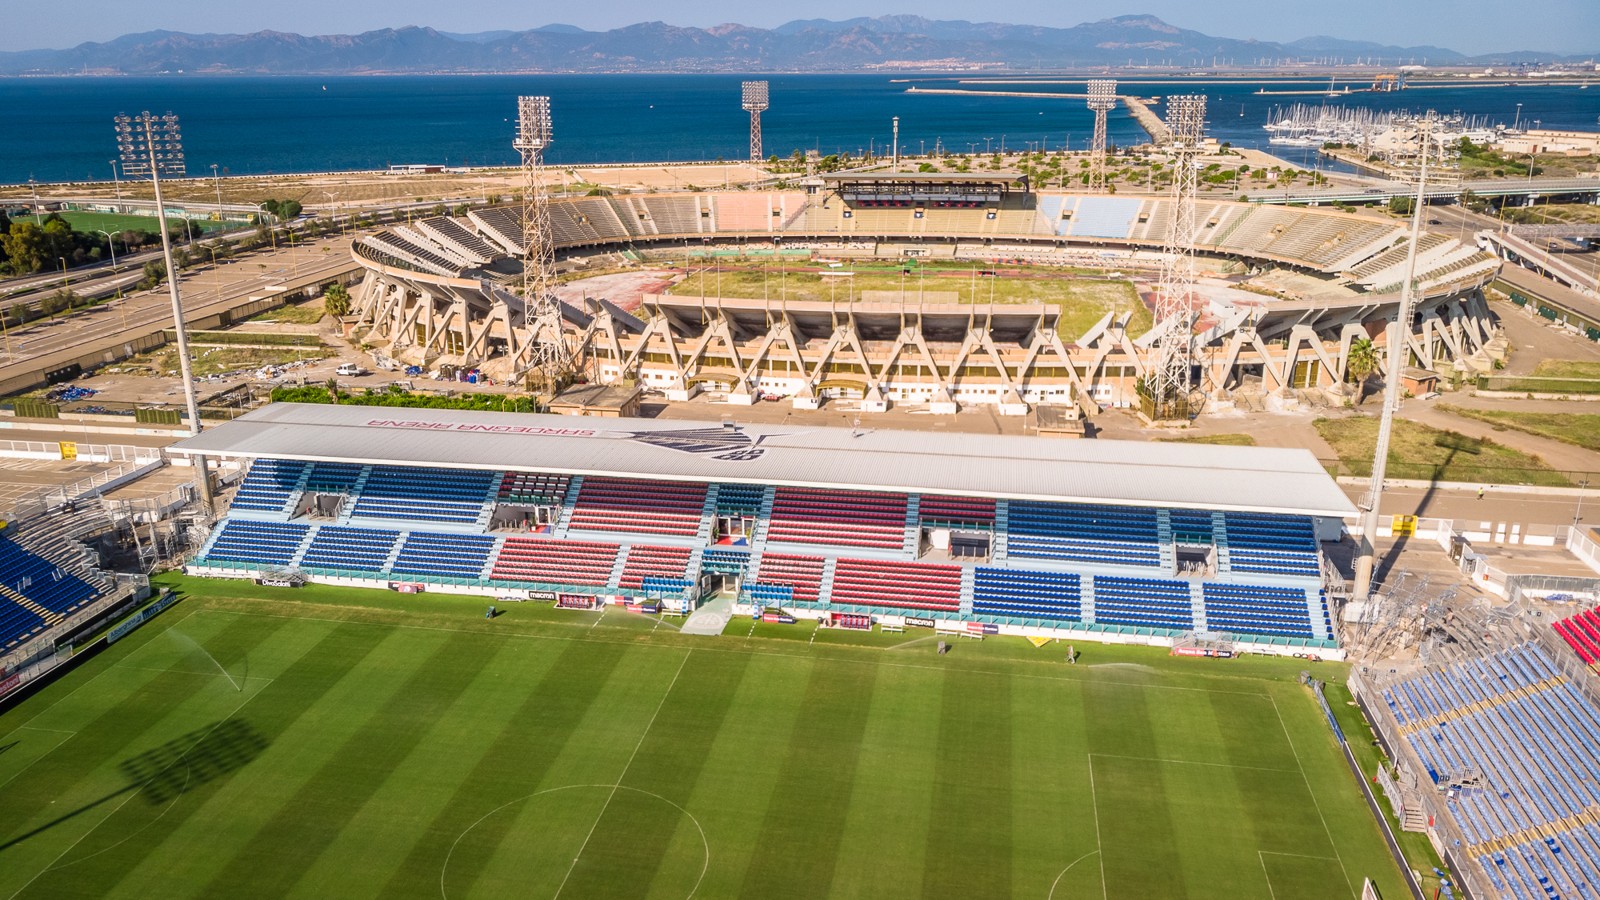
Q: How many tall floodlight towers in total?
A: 6